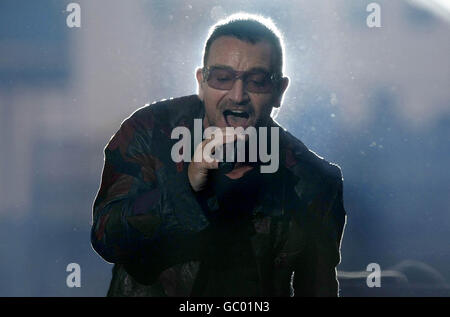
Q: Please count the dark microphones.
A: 1